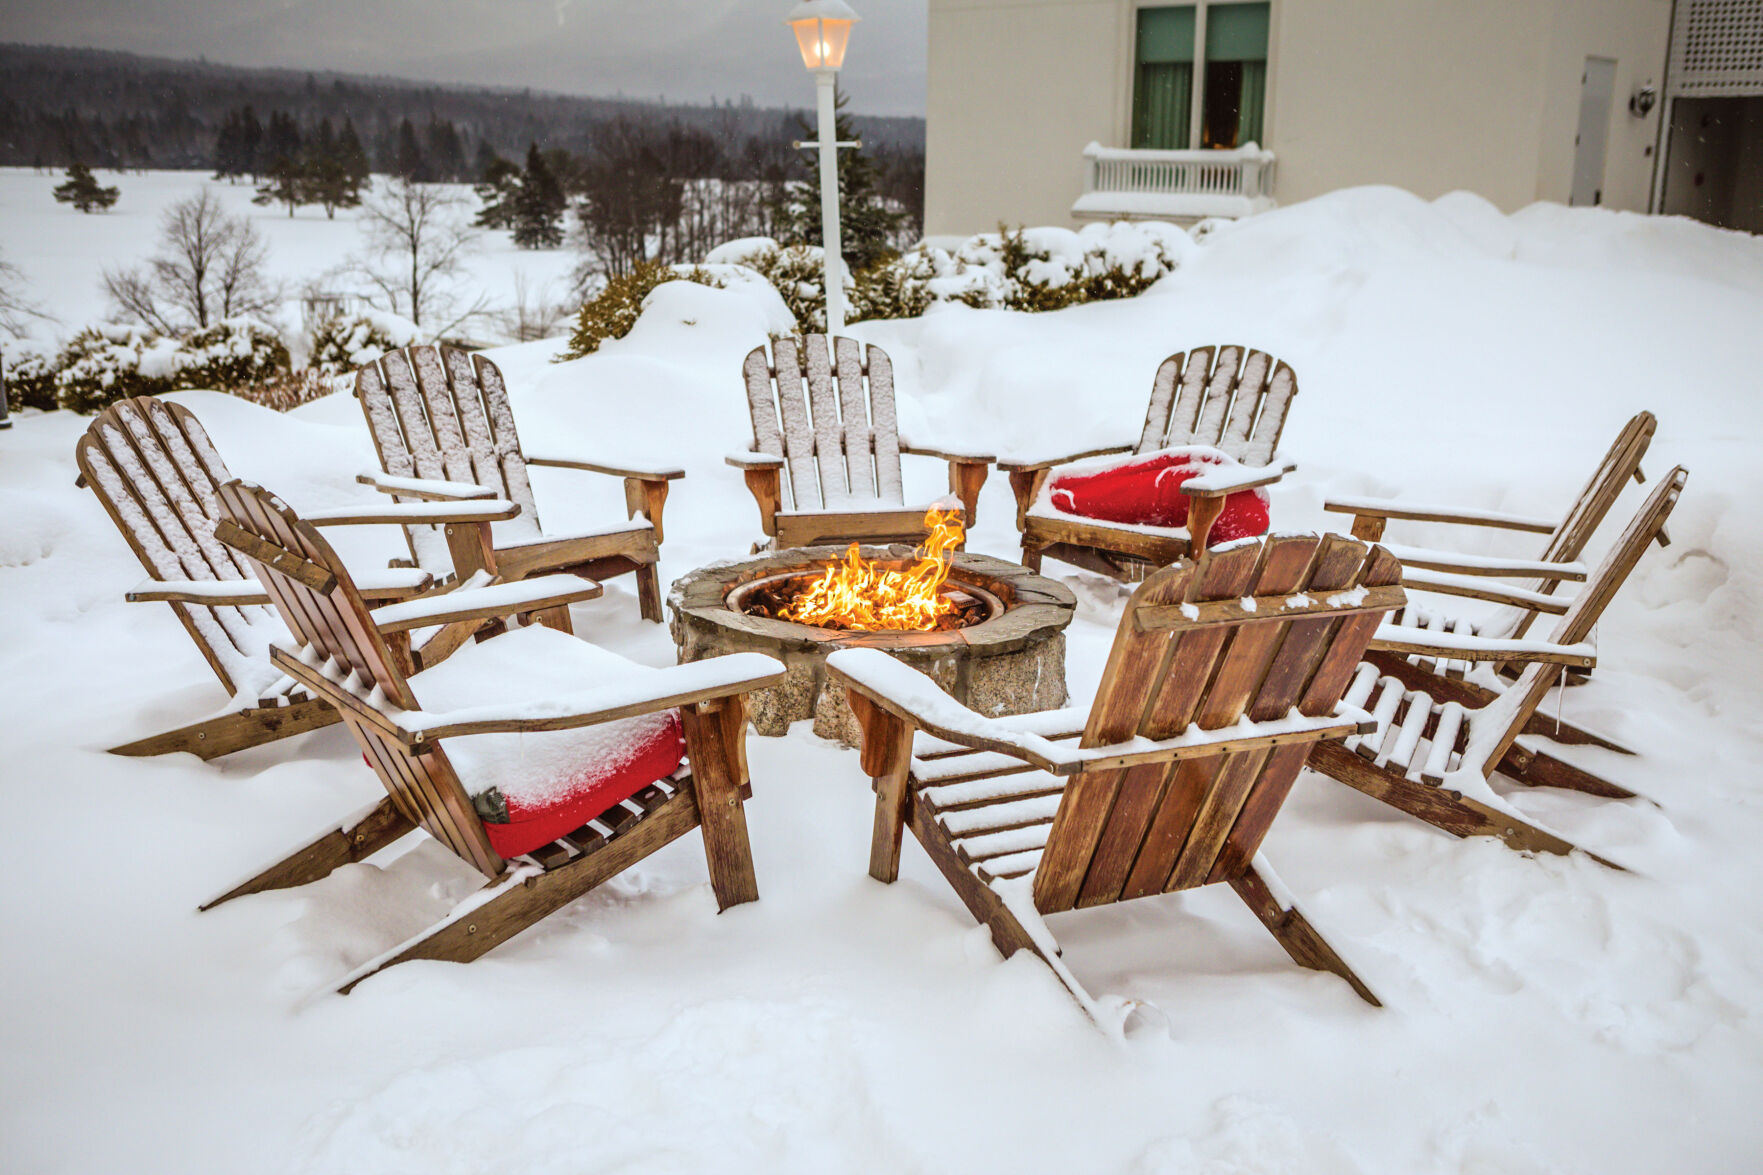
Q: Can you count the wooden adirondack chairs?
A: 8